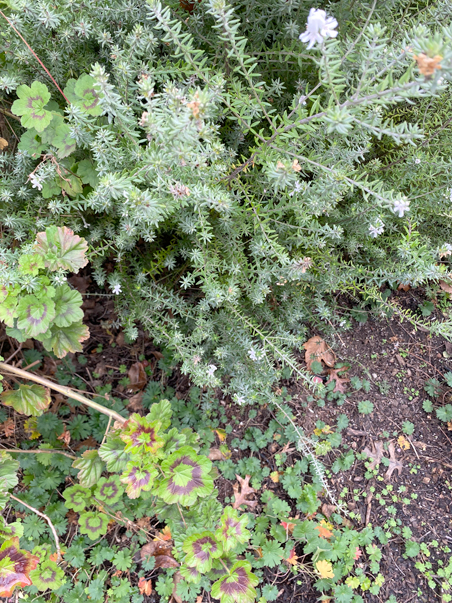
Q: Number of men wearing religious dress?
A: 0